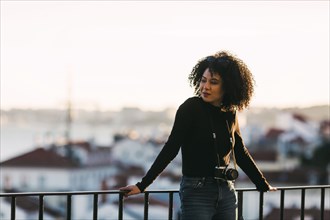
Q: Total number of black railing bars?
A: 12